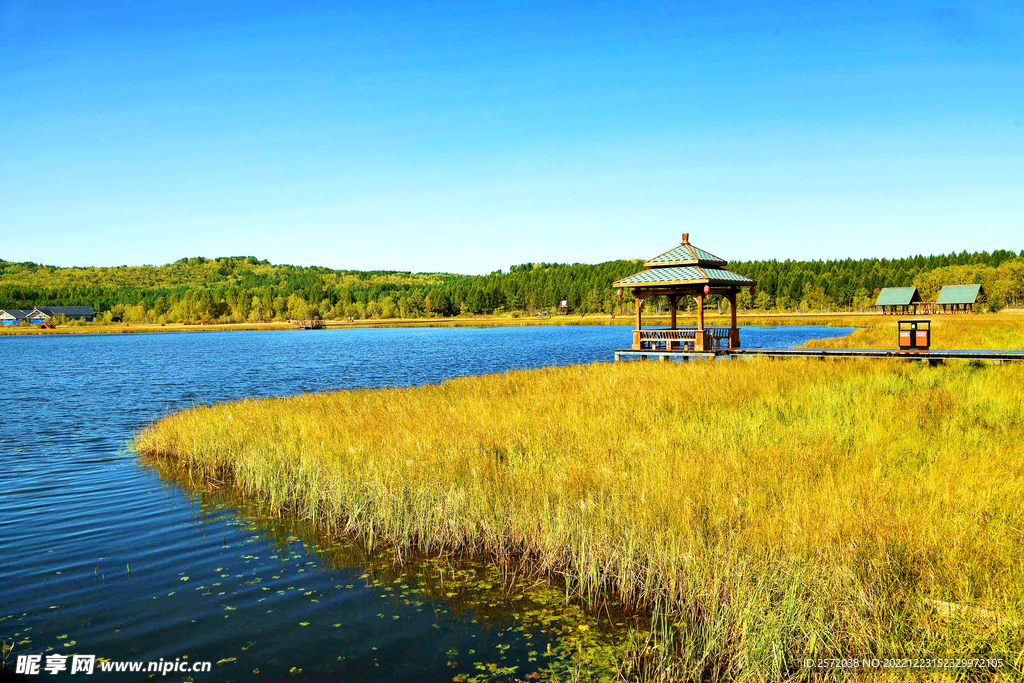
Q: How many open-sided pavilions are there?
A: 3